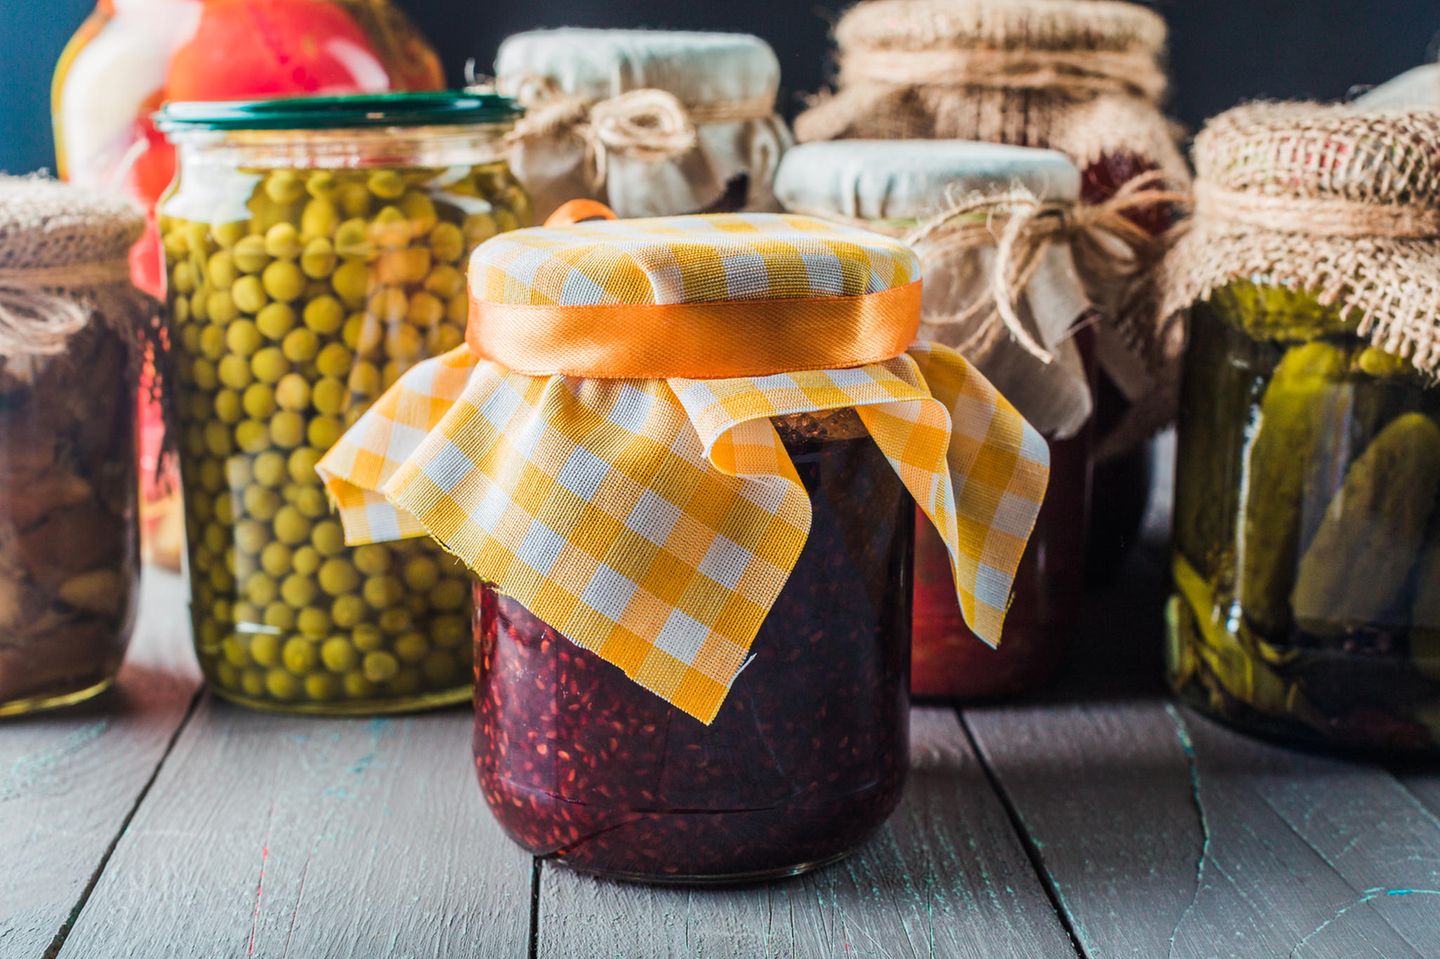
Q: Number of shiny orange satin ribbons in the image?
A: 1